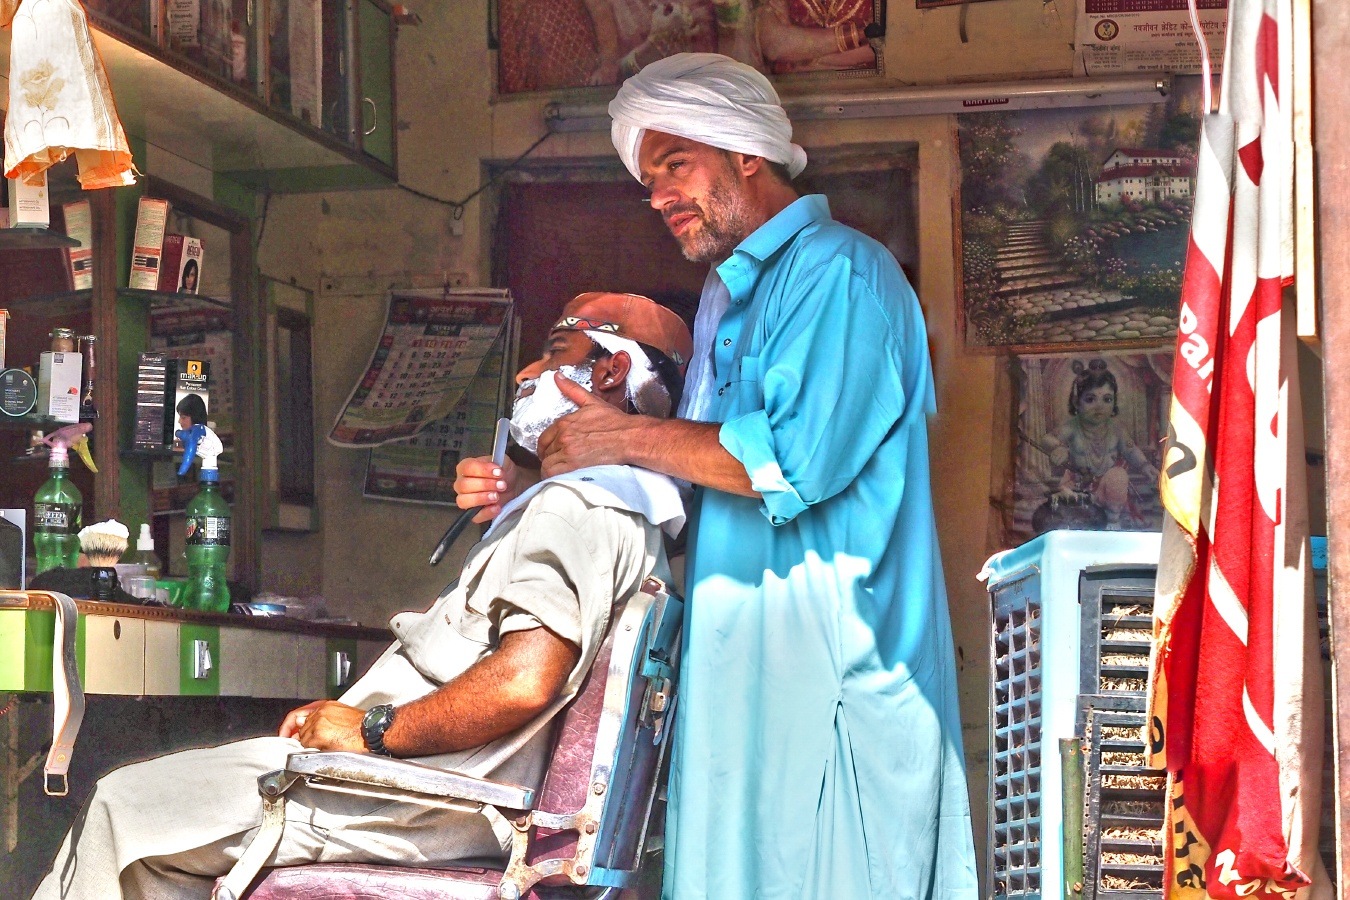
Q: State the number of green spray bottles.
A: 2